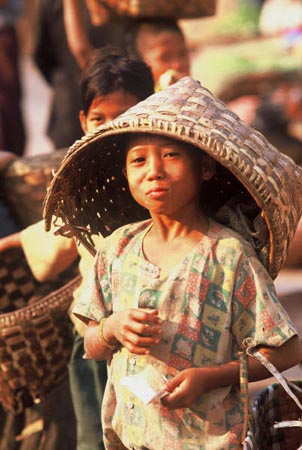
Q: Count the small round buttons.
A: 2